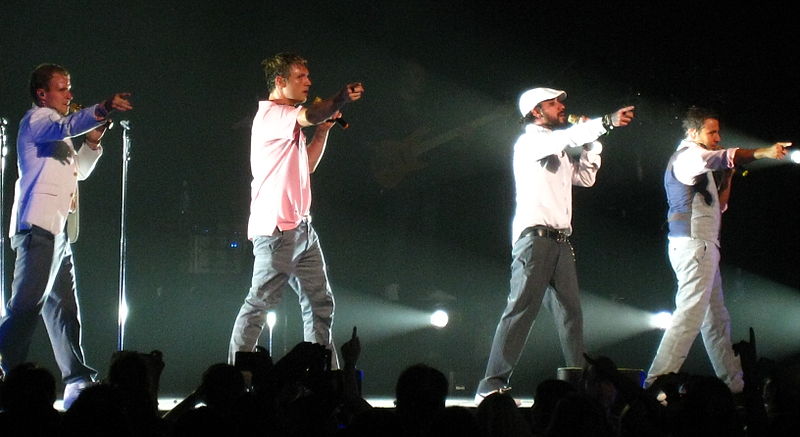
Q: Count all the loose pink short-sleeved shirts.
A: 1